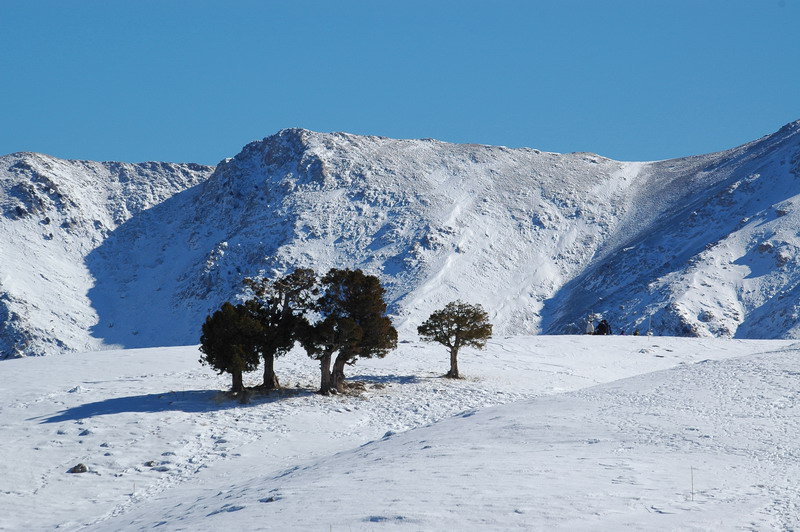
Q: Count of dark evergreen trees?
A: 5